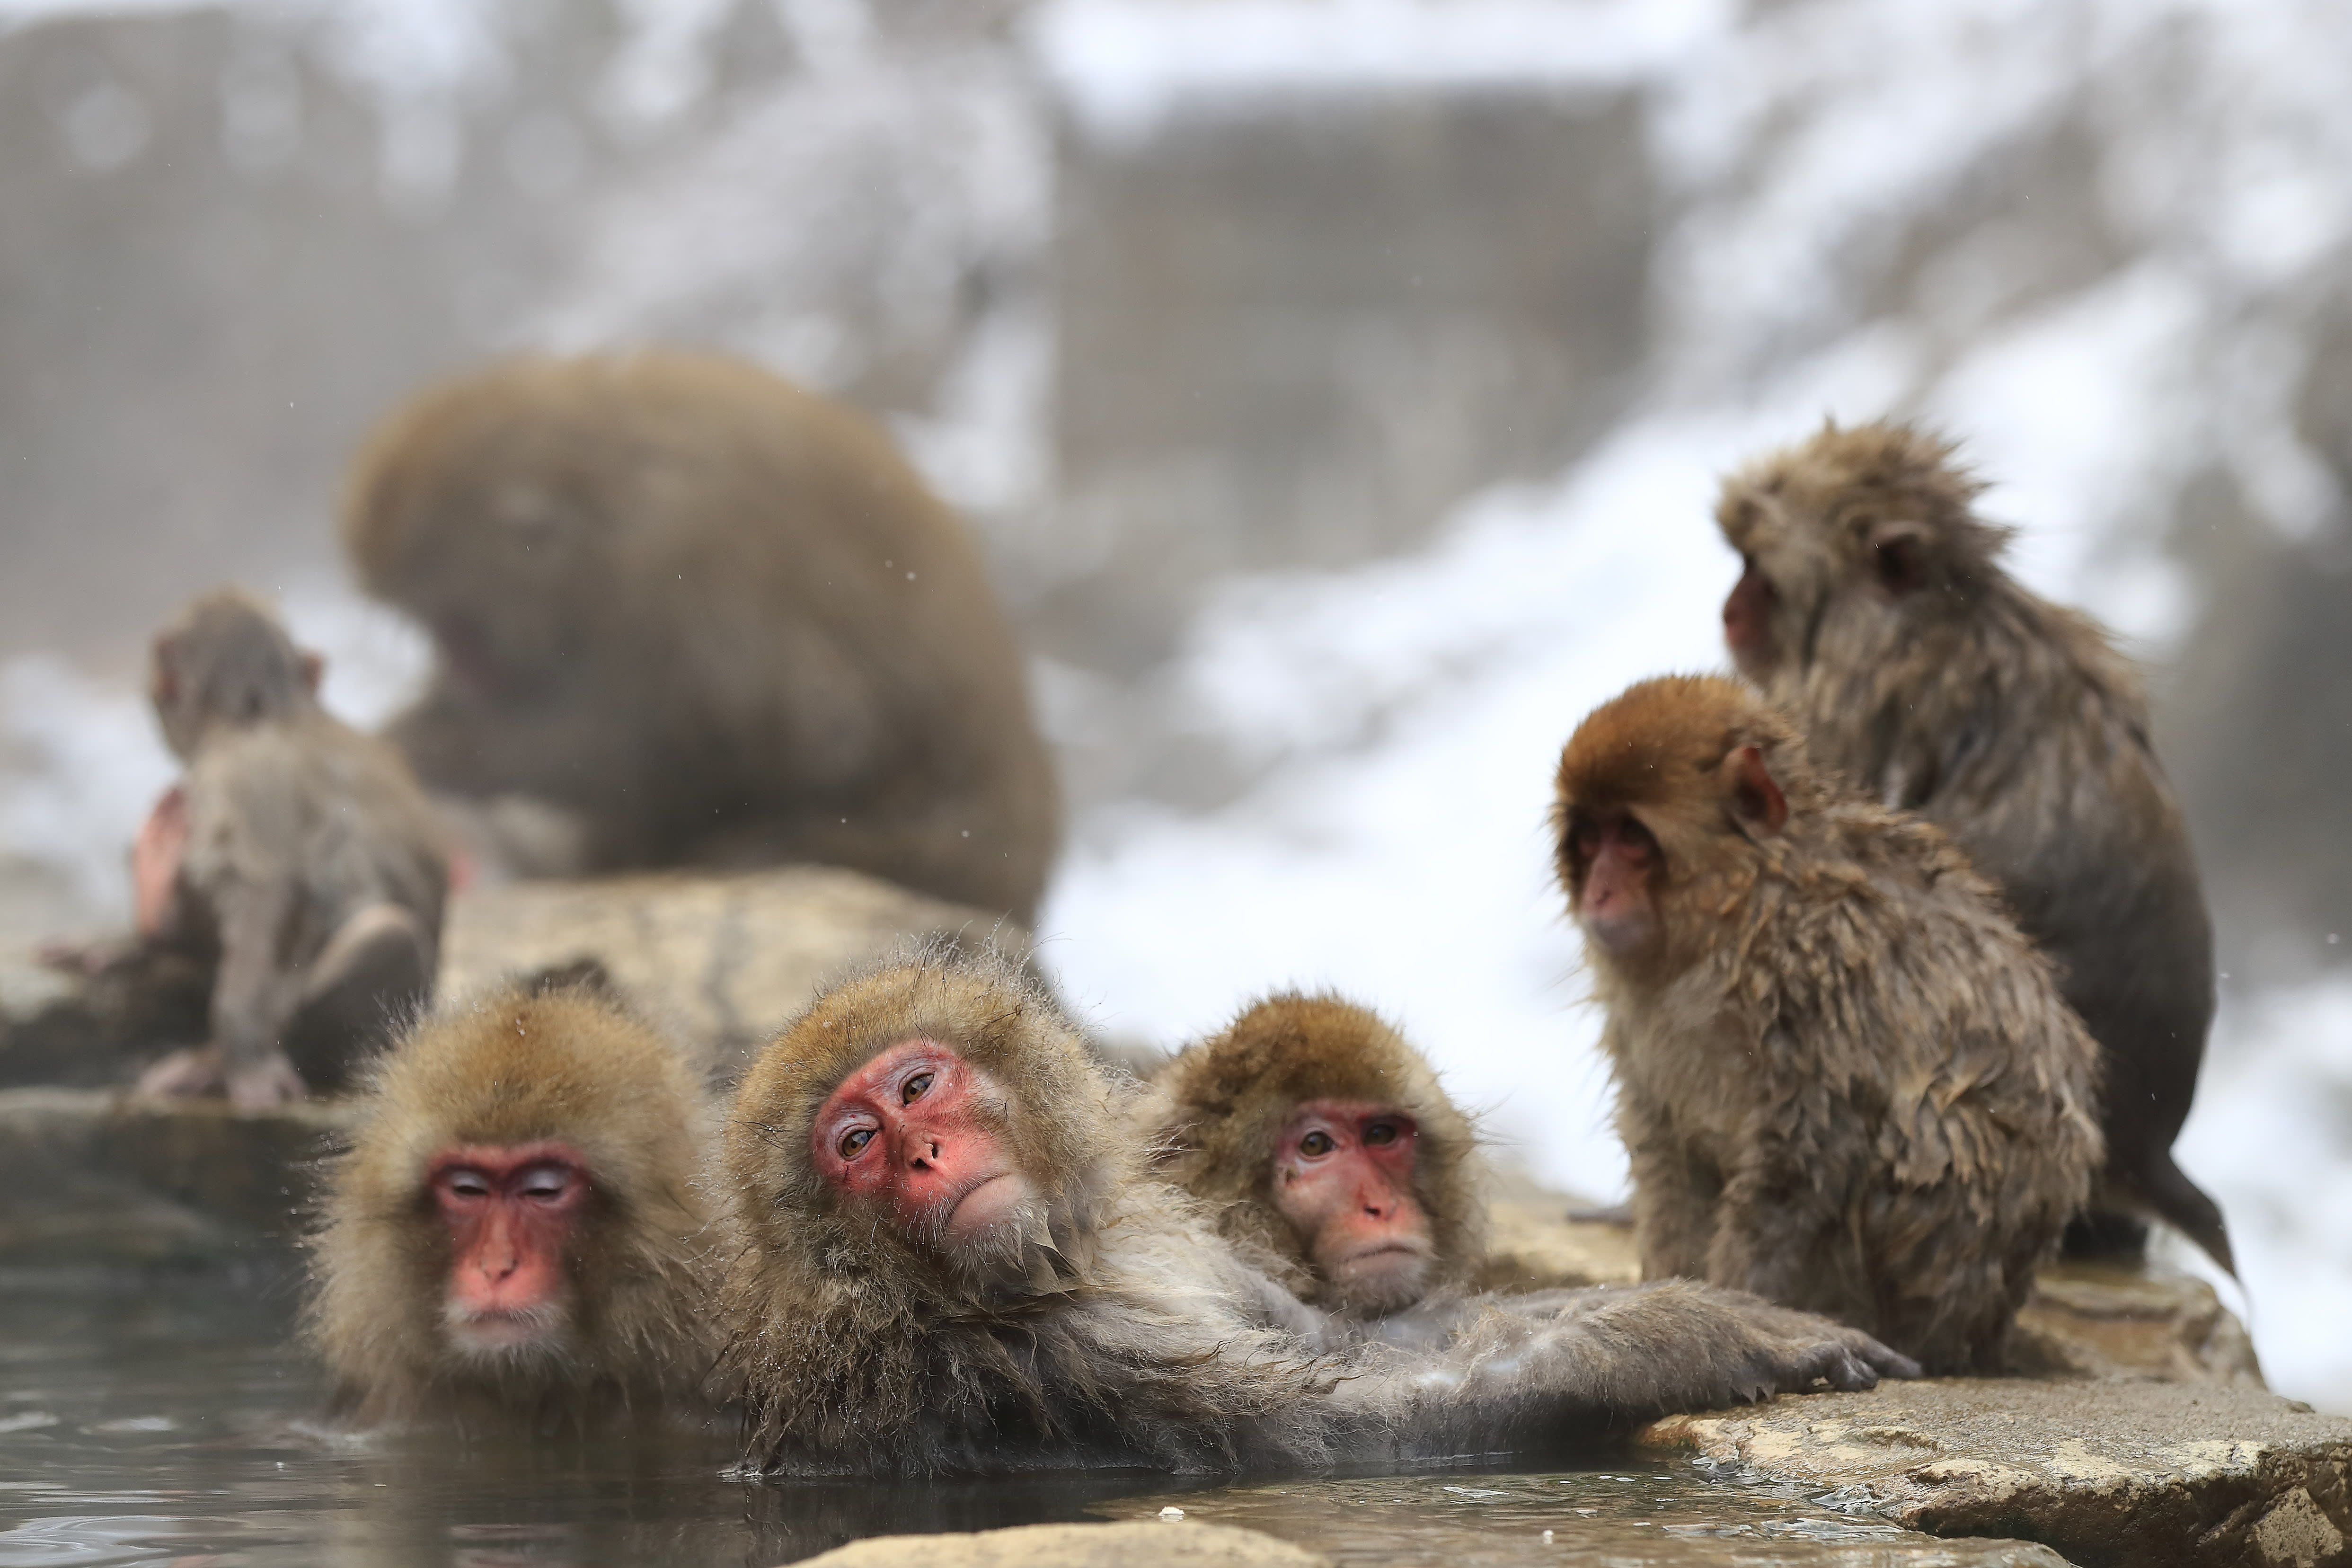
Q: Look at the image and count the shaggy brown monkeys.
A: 7